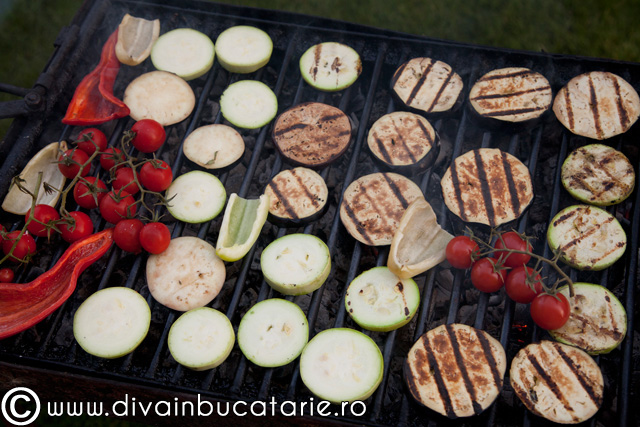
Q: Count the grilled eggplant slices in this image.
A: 10